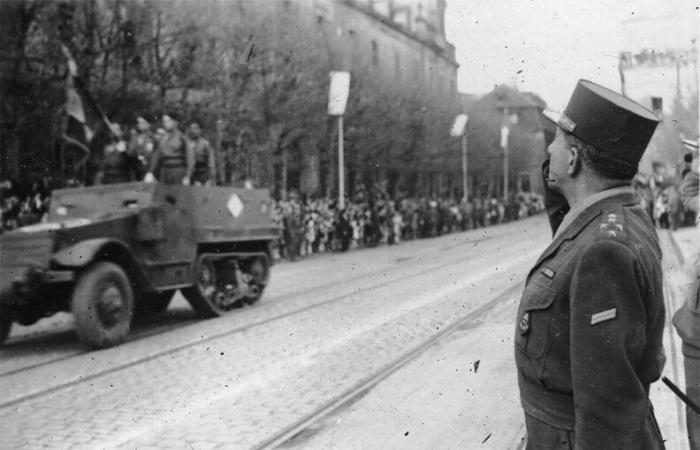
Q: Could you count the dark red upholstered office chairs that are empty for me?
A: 0